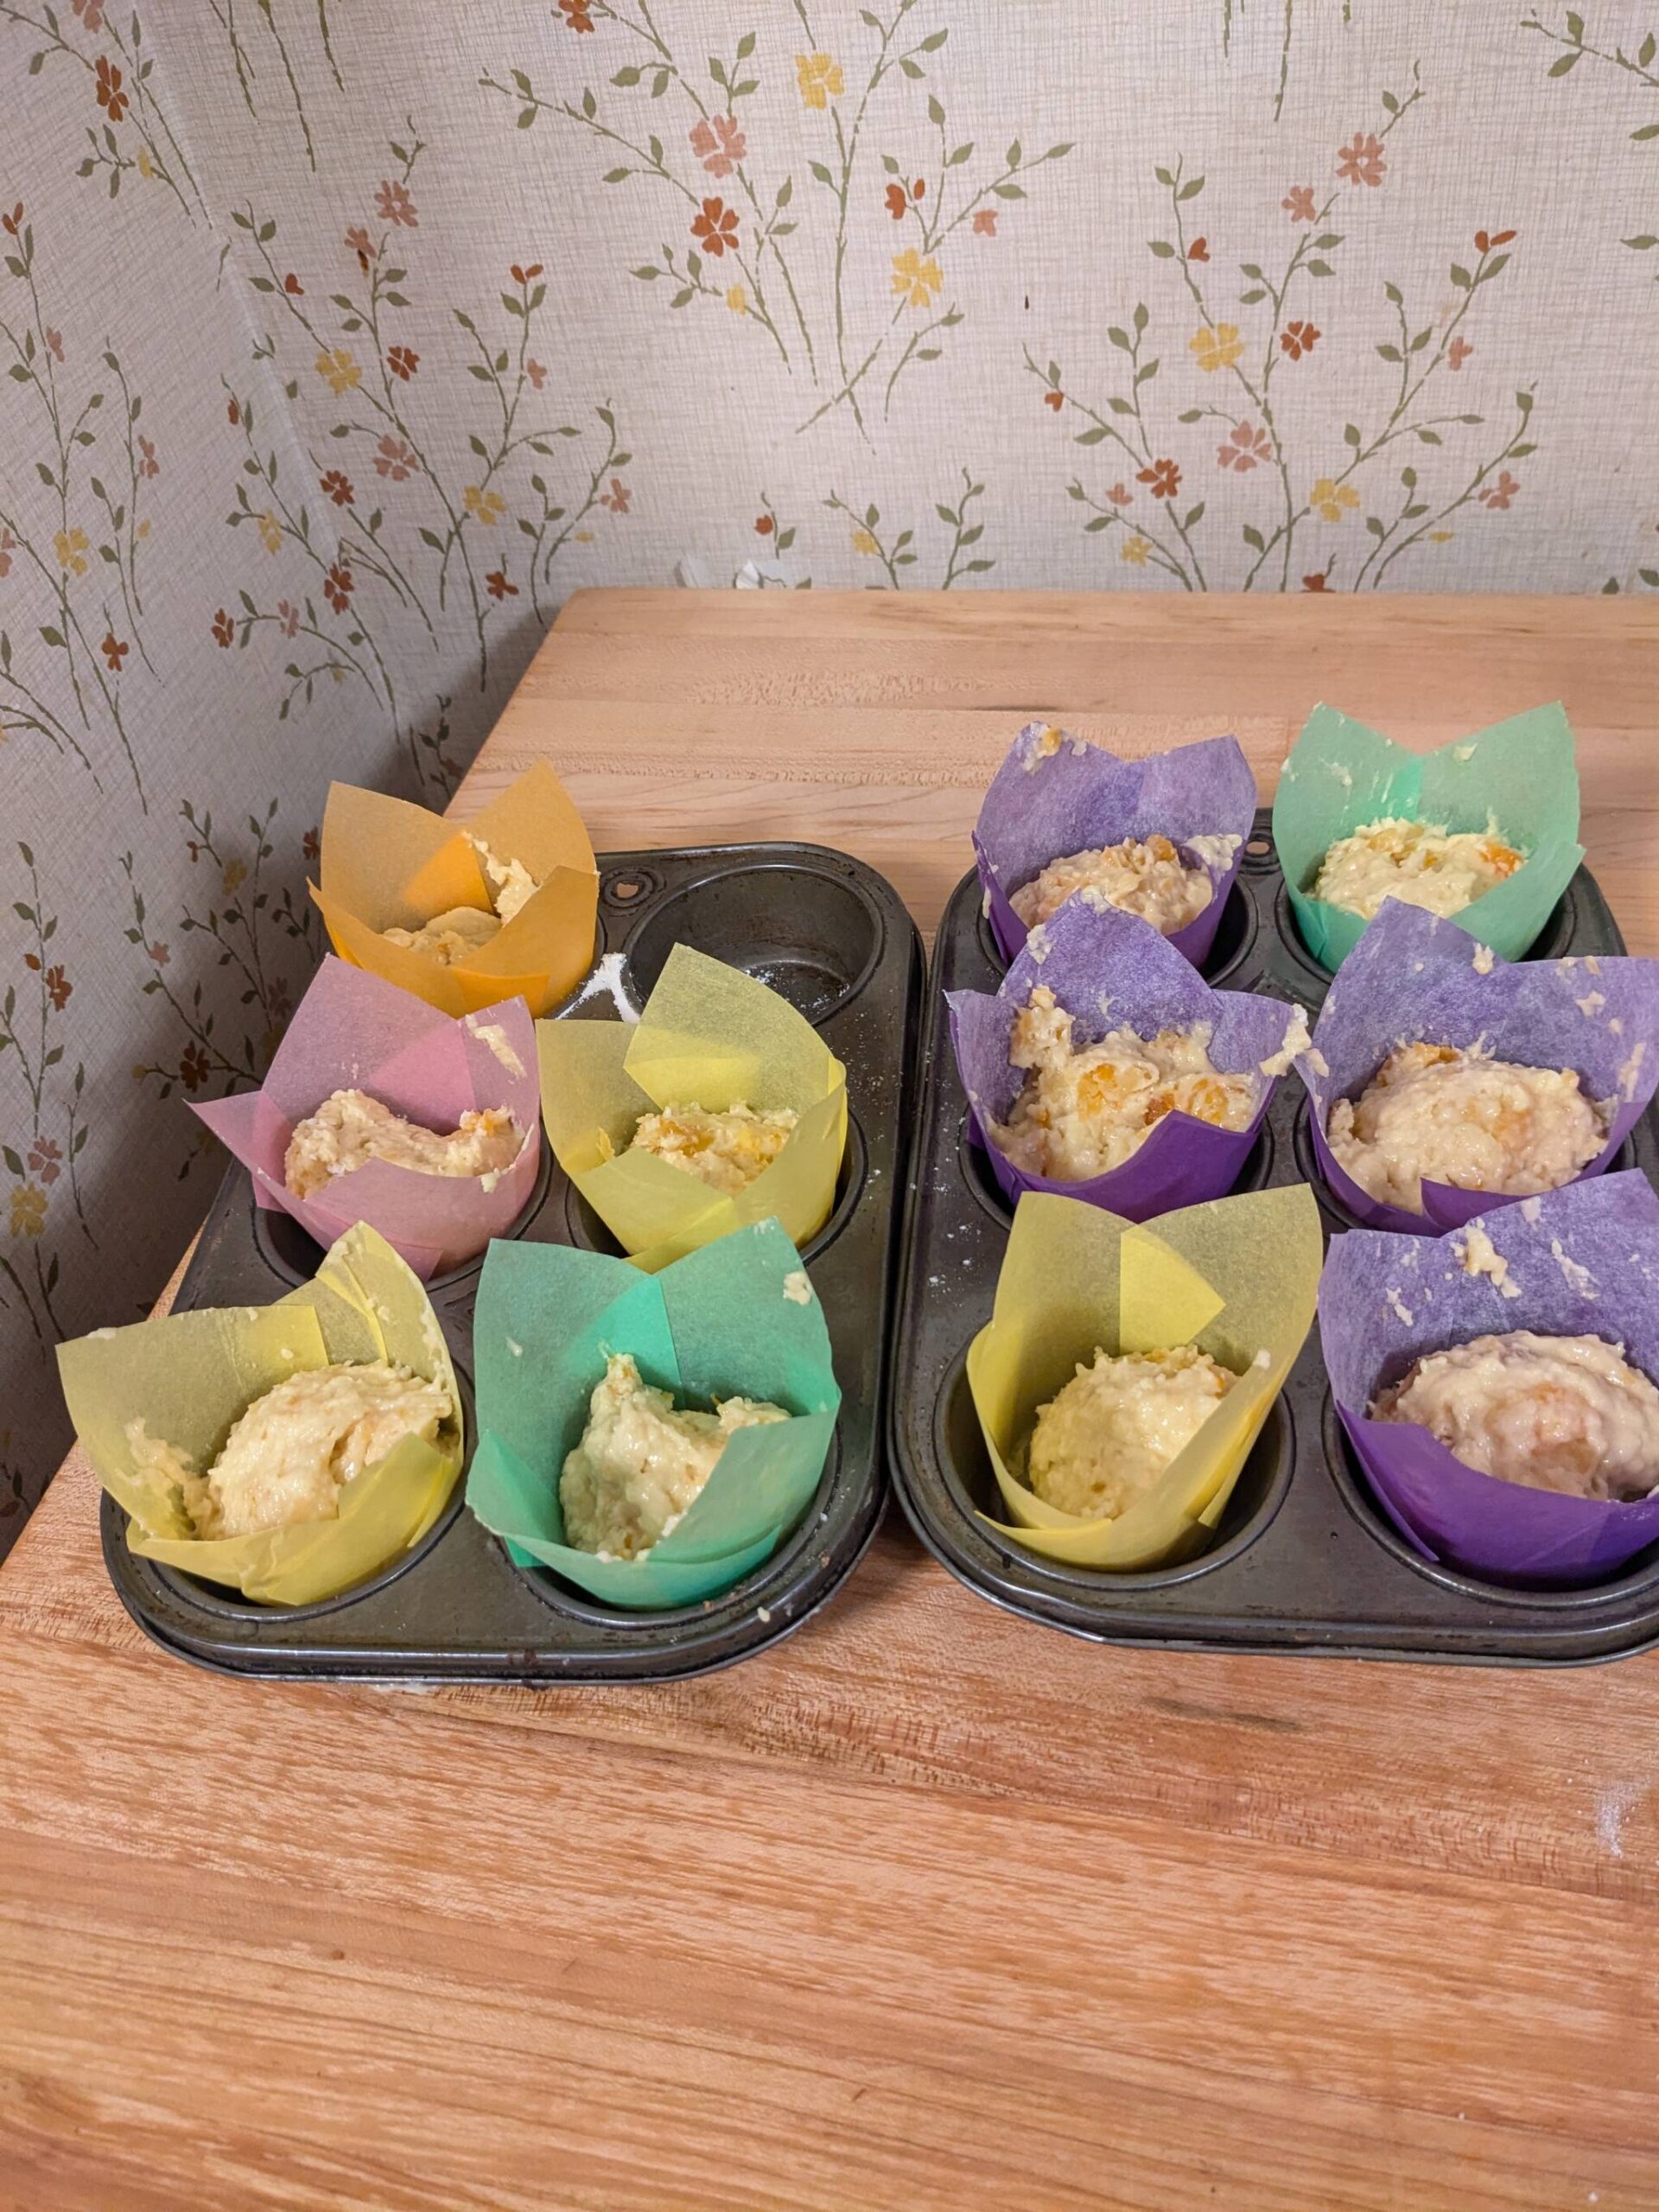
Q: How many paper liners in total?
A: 11